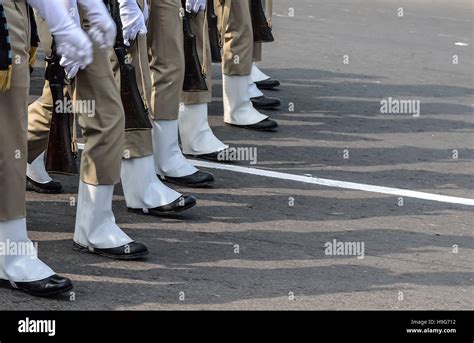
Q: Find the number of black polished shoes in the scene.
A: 9